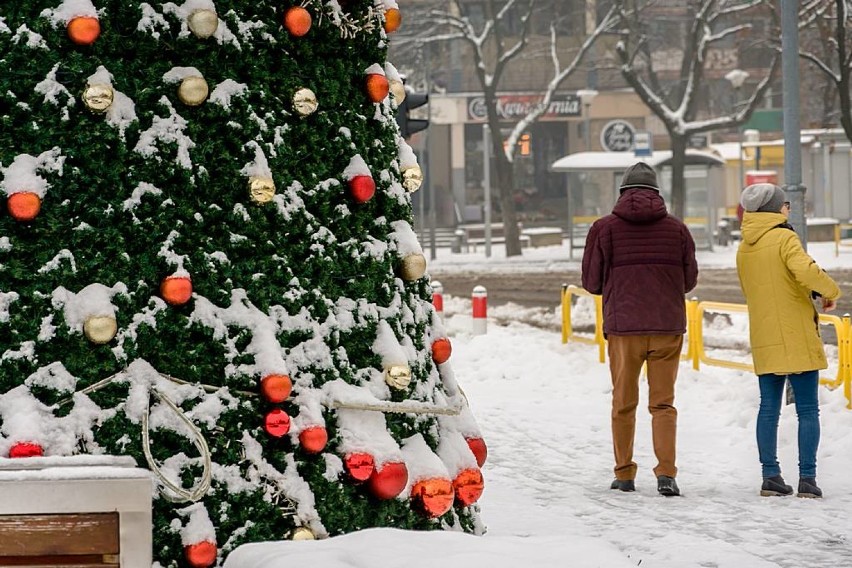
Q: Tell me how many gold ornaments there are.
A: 11